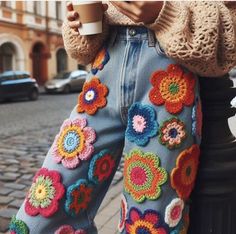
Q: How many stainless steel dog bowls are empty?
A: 0